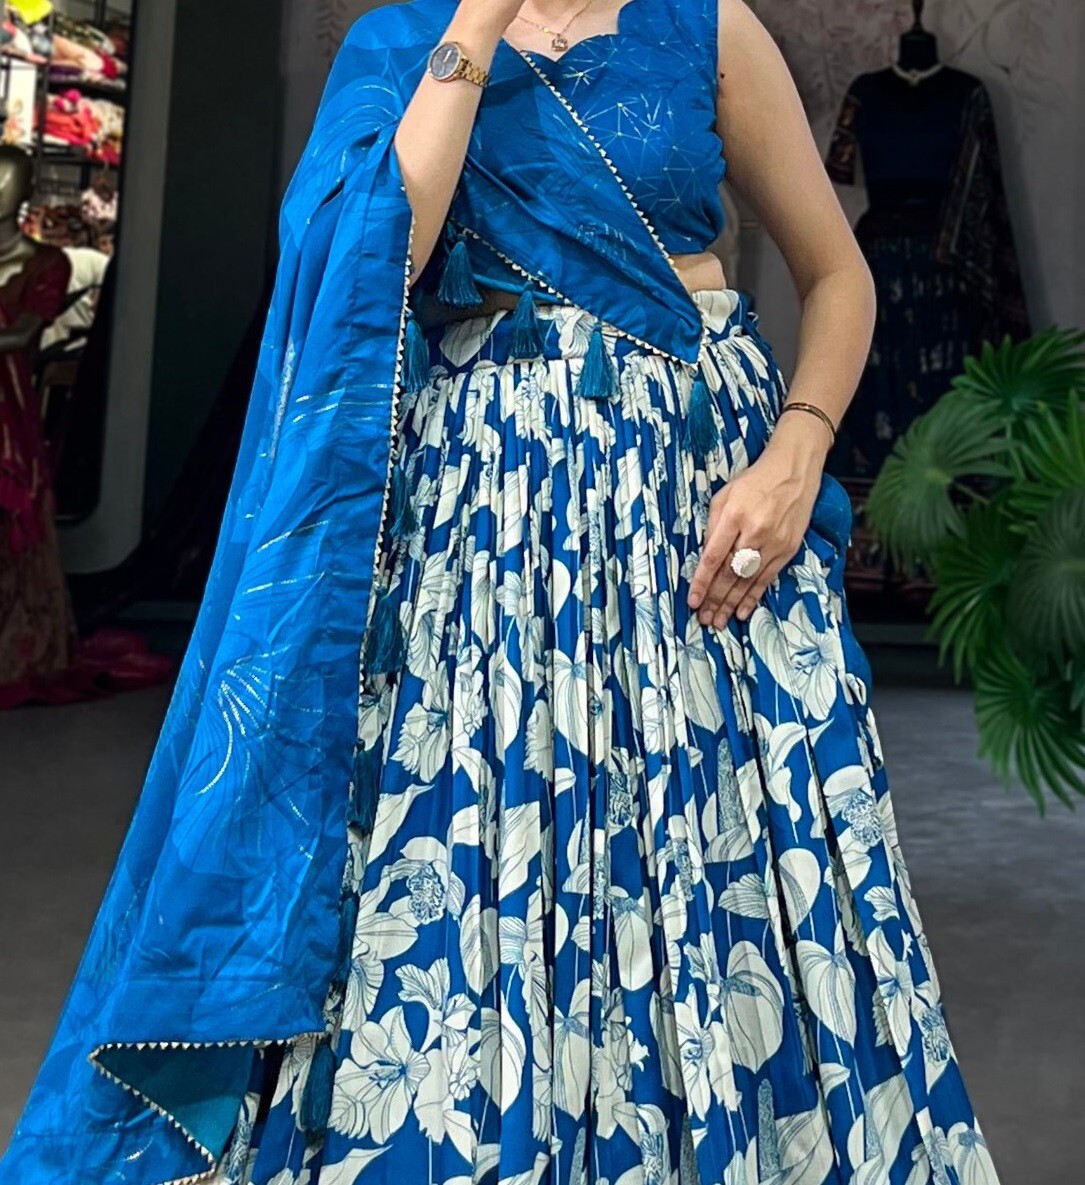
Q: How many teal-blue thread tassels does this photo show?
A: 10